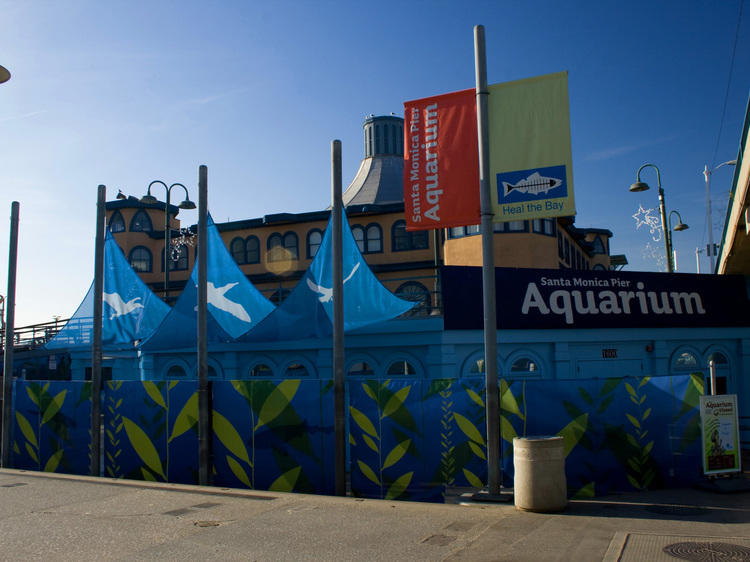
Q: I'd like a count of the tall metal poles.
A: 5